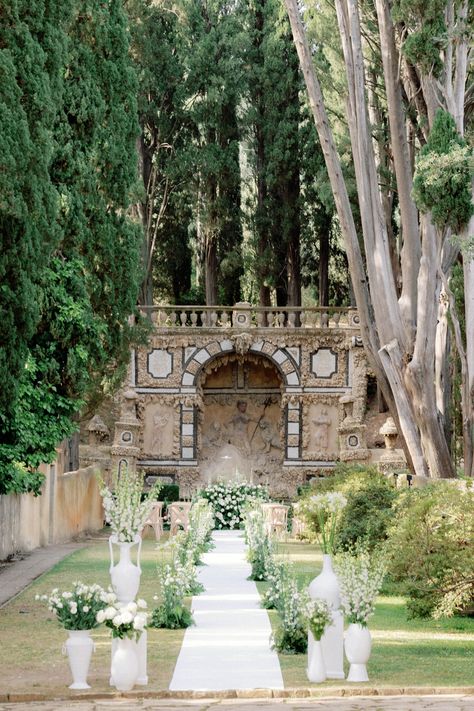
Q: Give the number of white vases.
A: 6